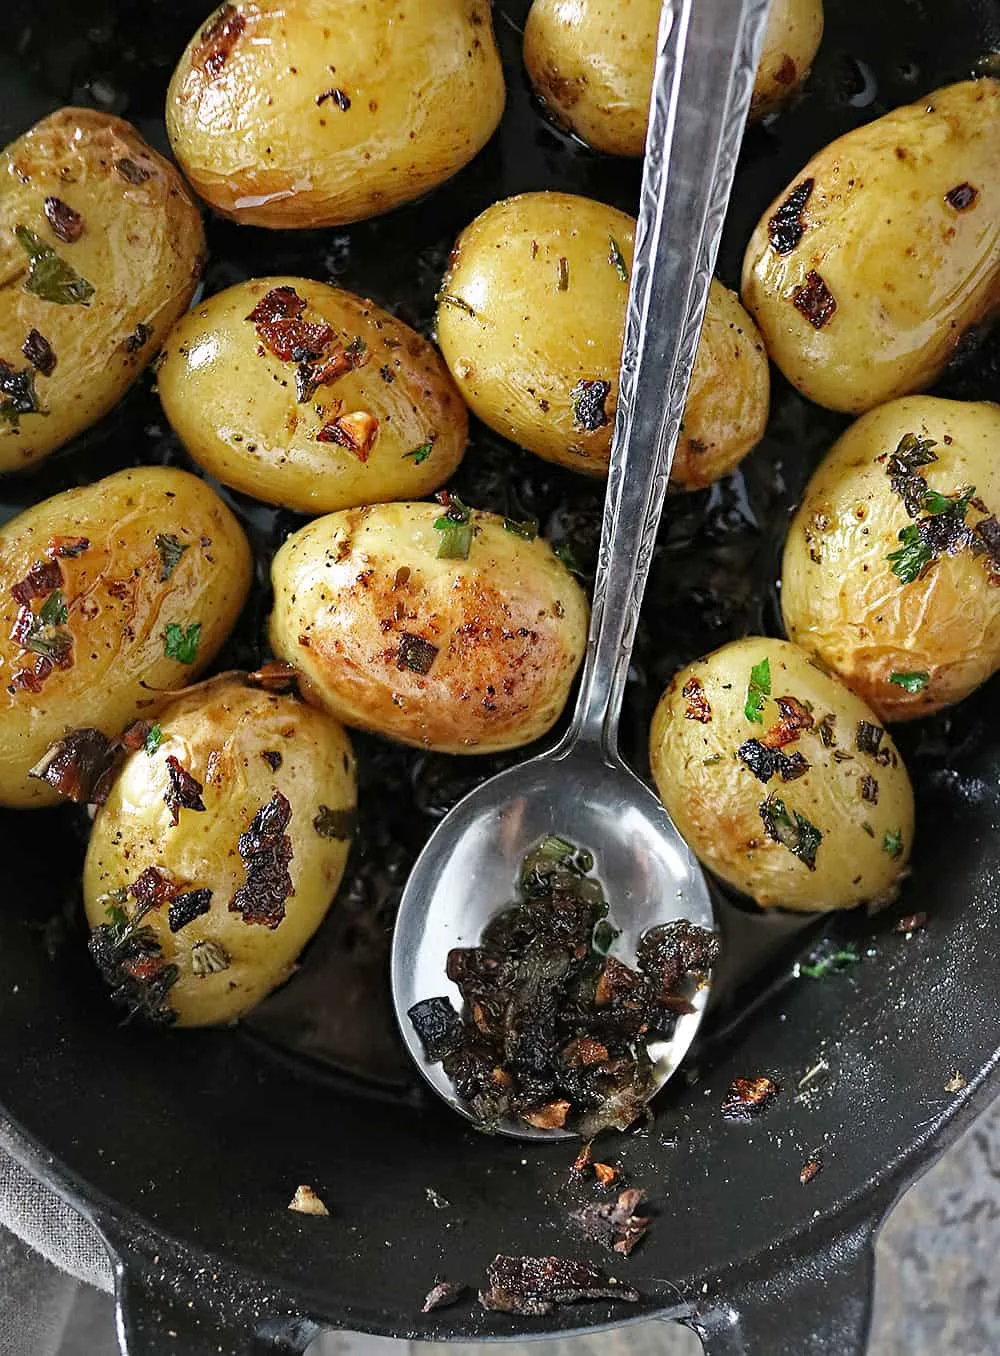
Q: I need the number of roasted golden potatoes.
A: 11